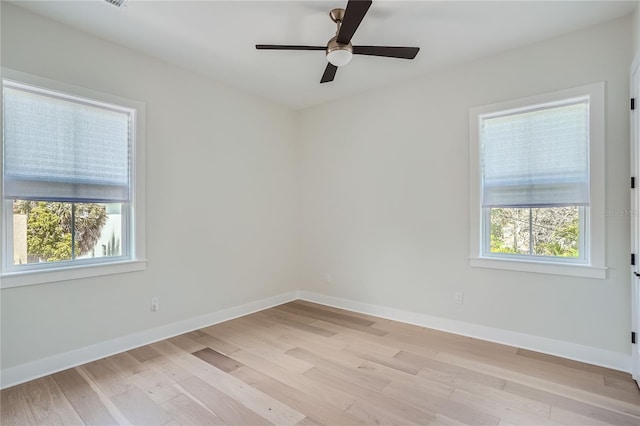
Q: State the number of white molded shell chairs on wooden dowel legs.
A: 0